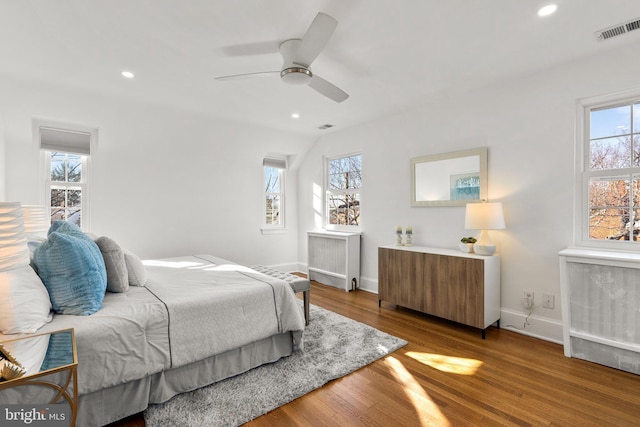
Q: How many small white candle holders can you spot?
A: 2